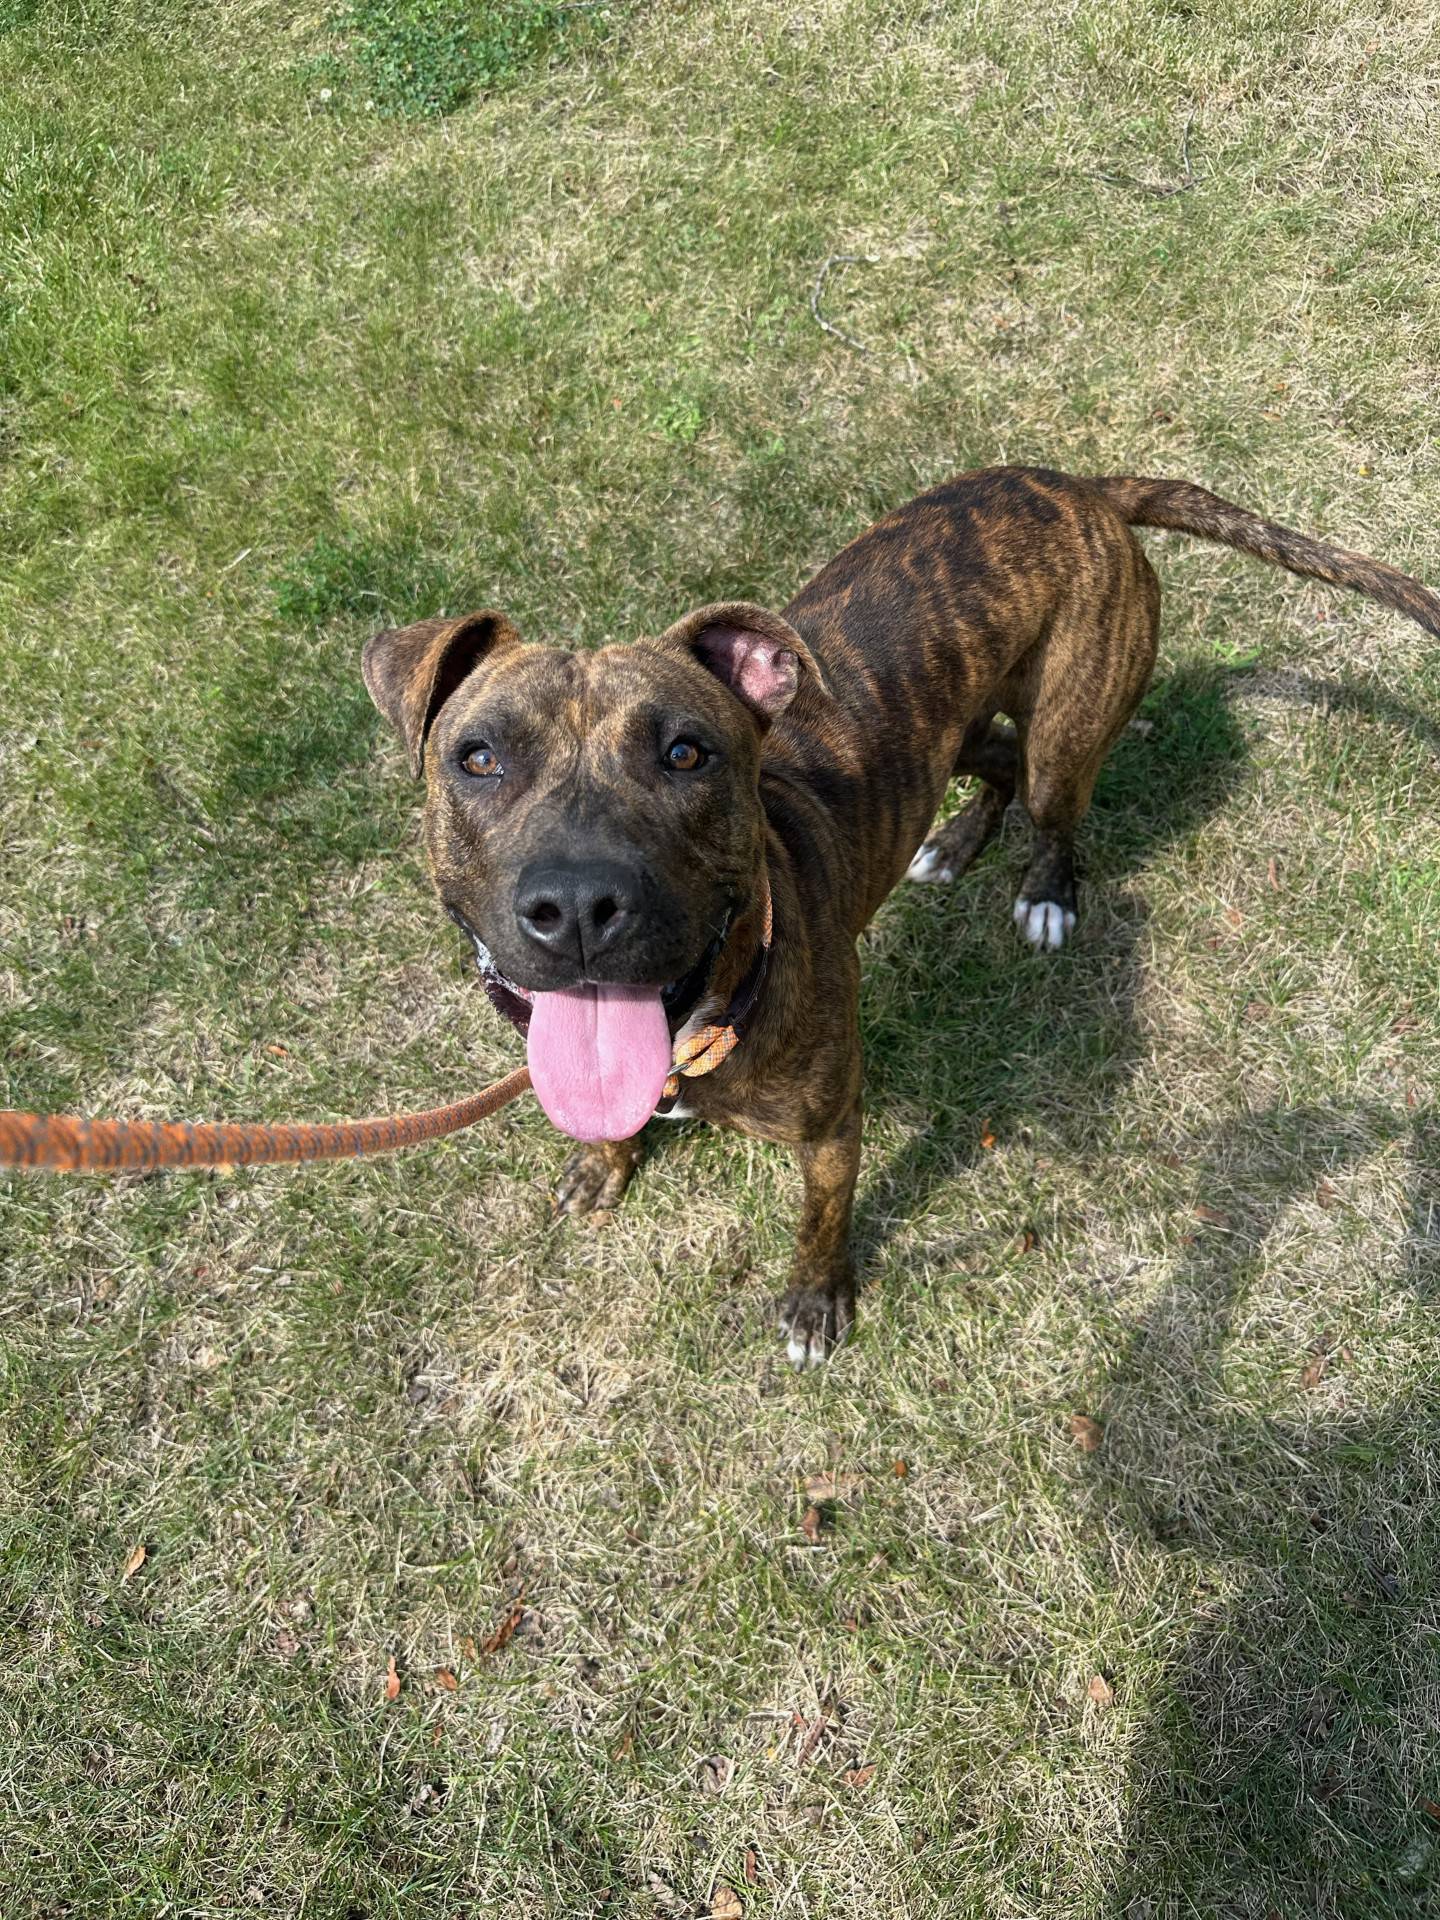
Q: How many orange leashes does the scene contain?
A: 1